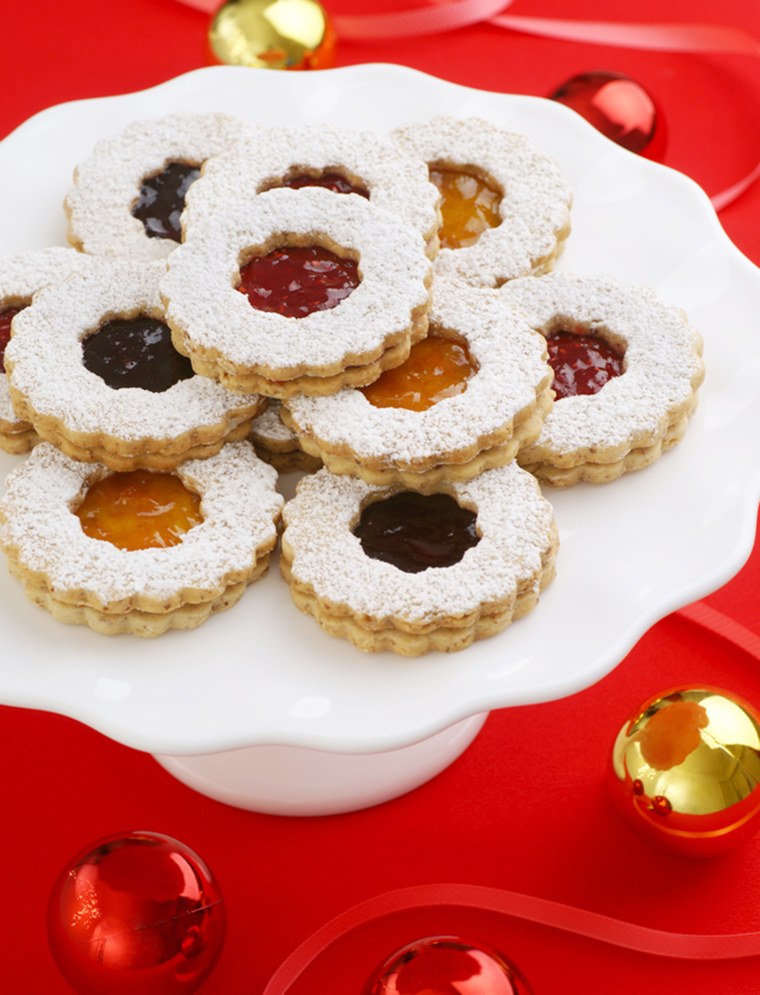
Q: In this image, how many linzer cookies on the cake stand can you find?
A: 11